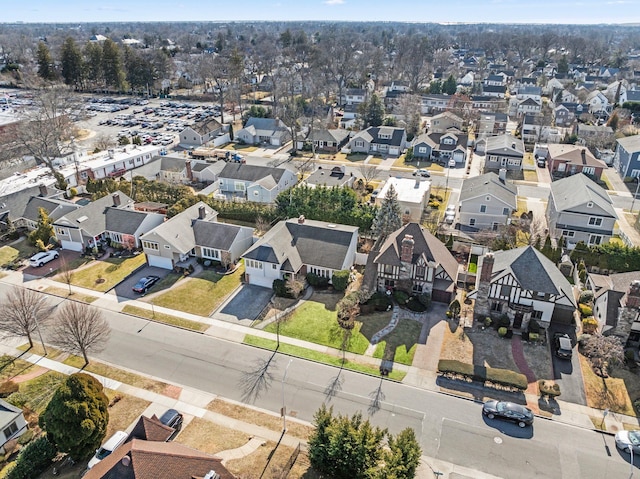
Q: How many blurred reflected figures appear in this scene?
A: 0